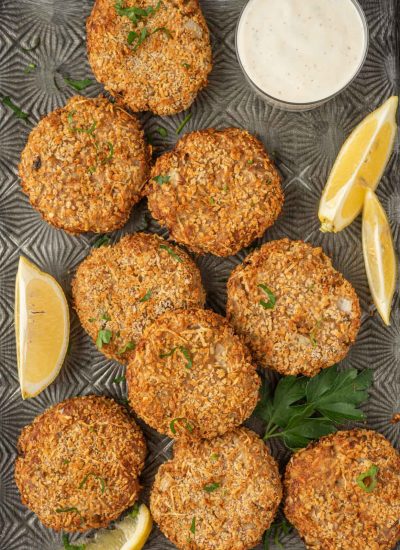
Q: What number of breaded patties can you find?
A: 9